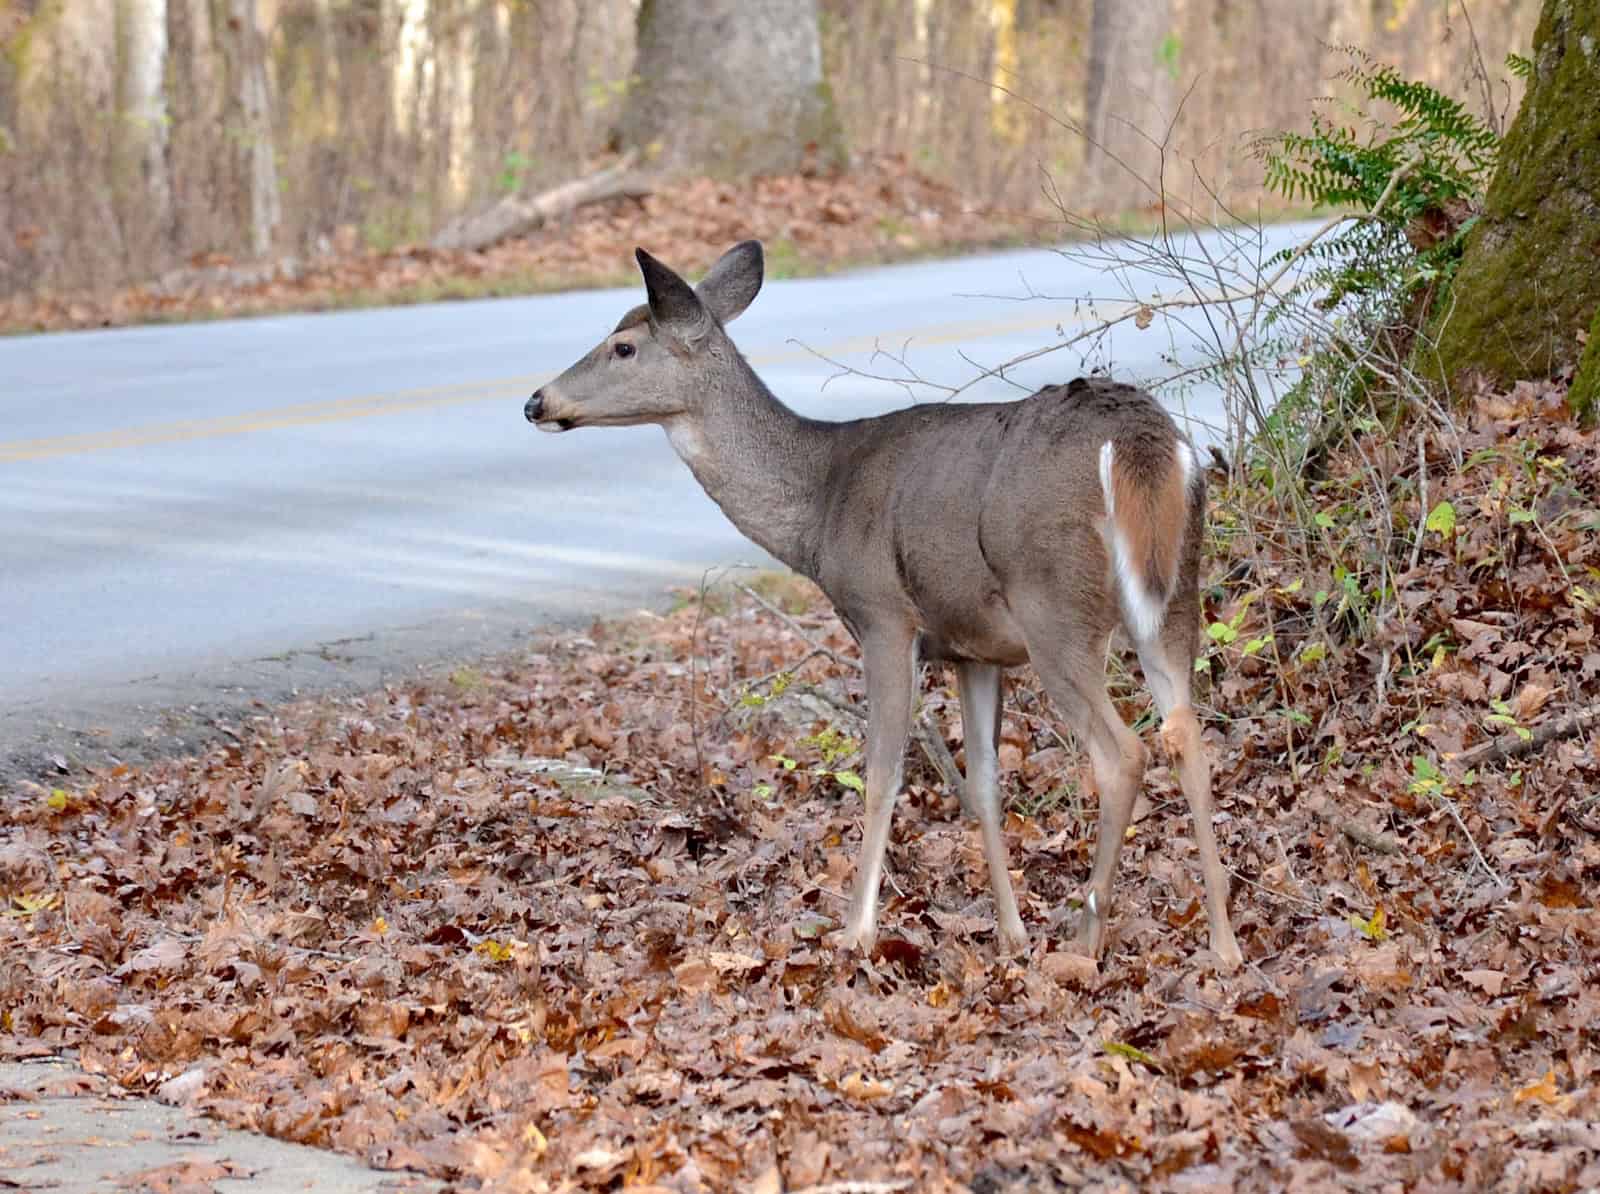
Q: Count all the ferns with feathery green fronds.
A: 1